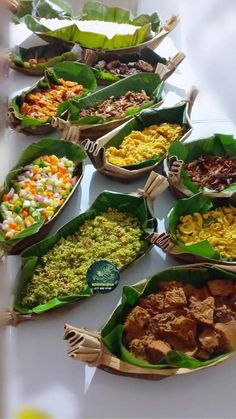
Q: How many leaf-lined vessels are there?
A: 11